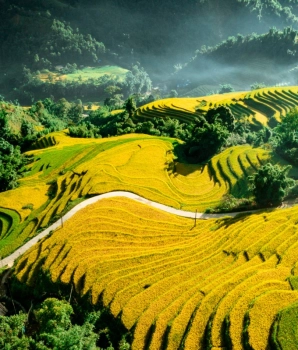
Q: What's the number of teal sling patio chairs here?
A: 0